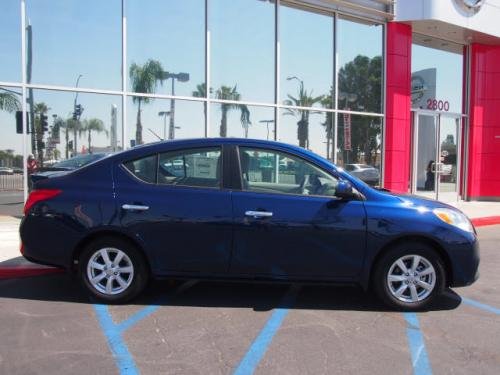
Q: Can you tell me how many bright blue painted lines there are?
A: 5